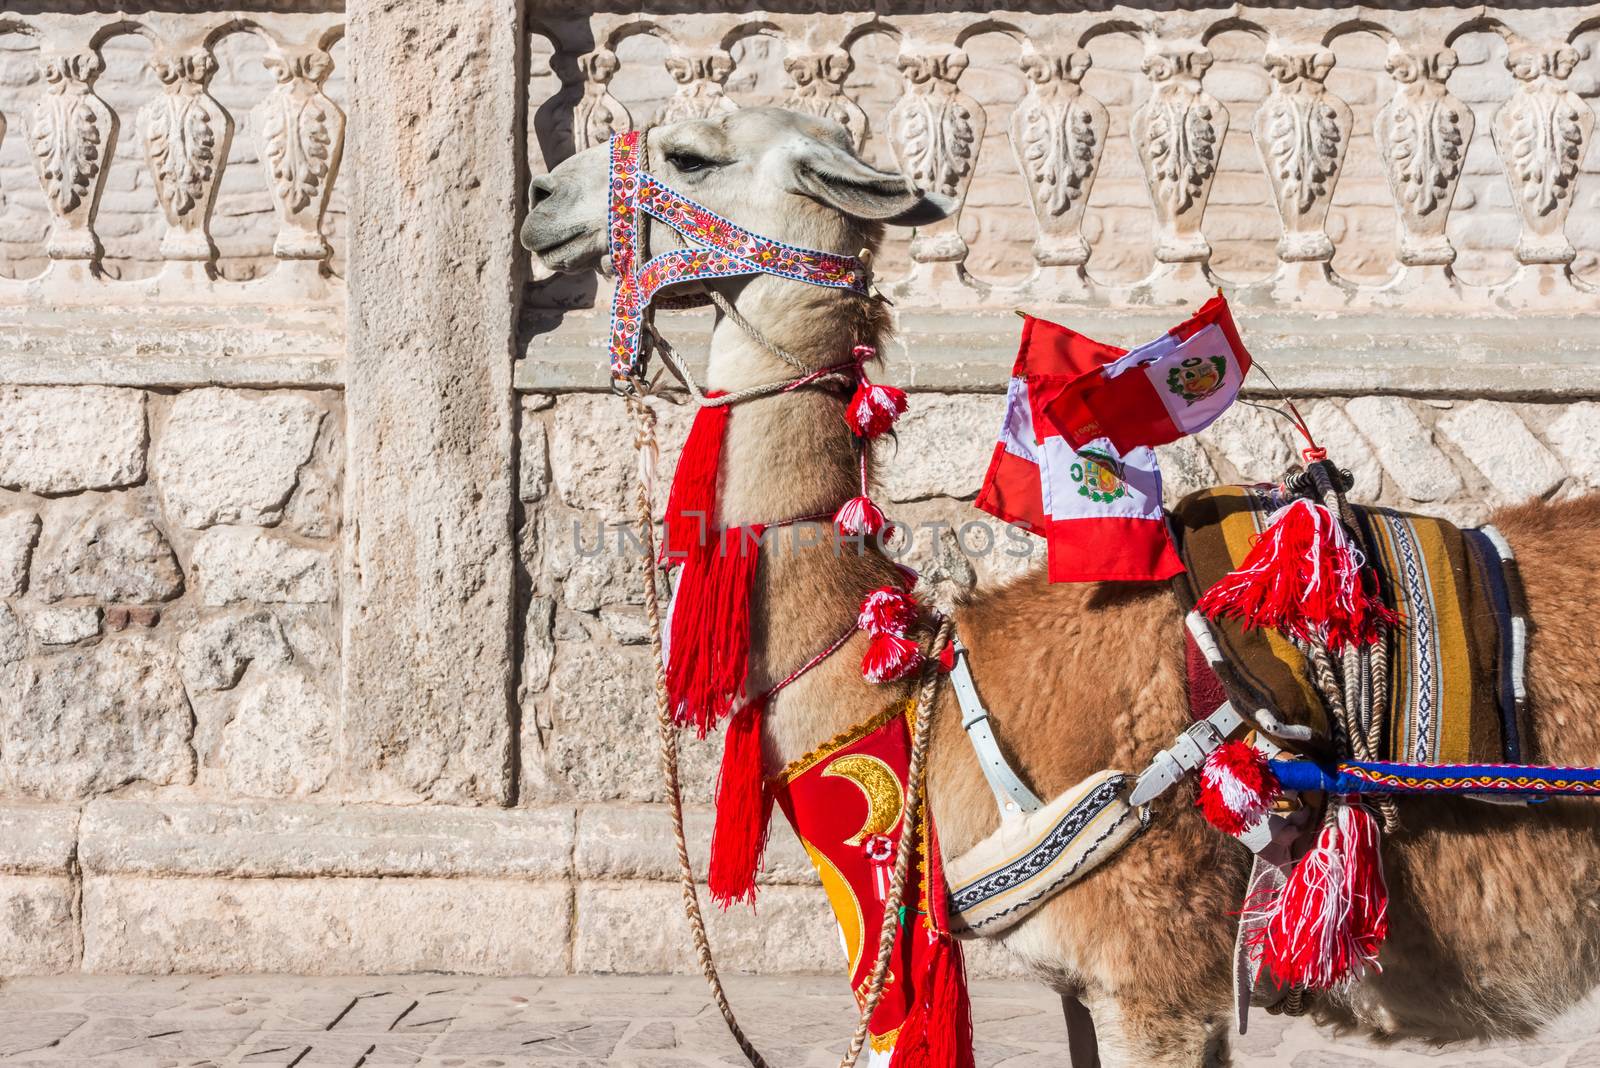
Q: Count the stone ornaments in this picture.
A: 12